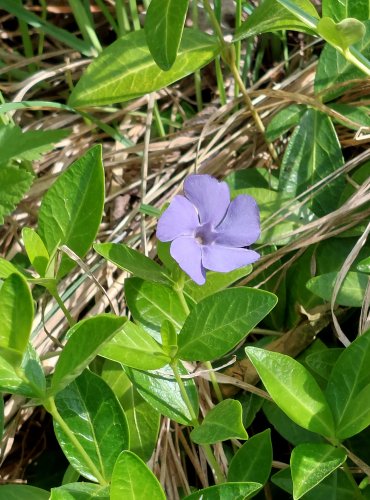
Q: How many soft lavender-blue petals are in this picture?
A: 5